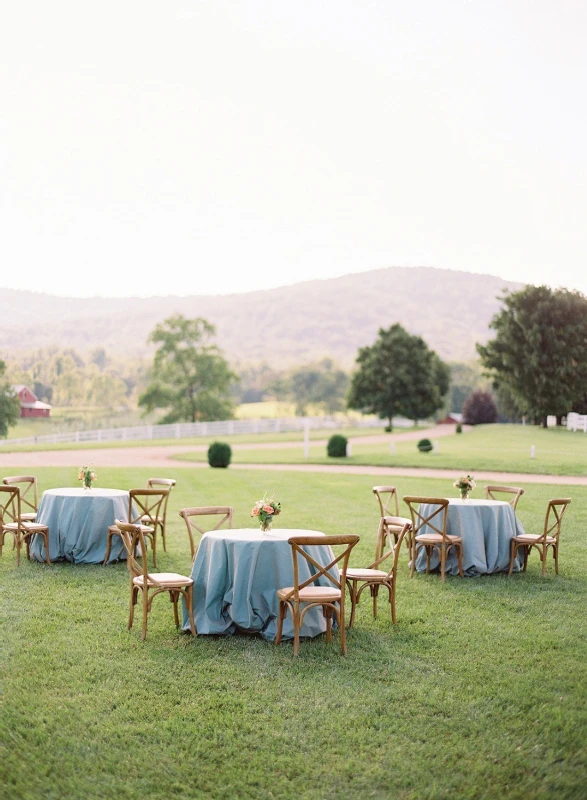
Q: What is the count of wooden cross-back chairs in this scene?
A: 12